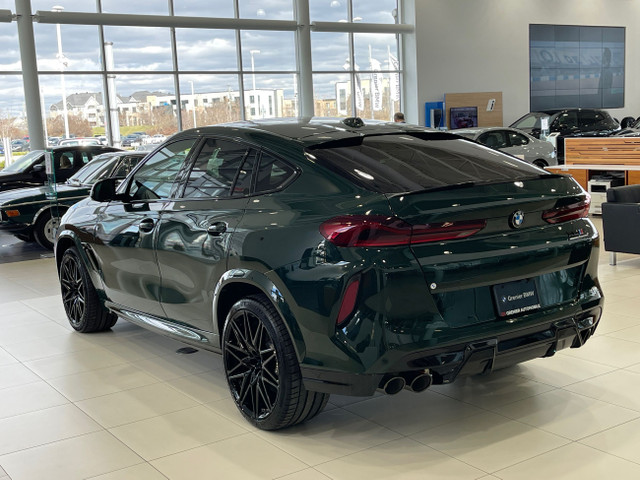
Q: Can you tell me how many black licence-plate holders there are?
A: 1